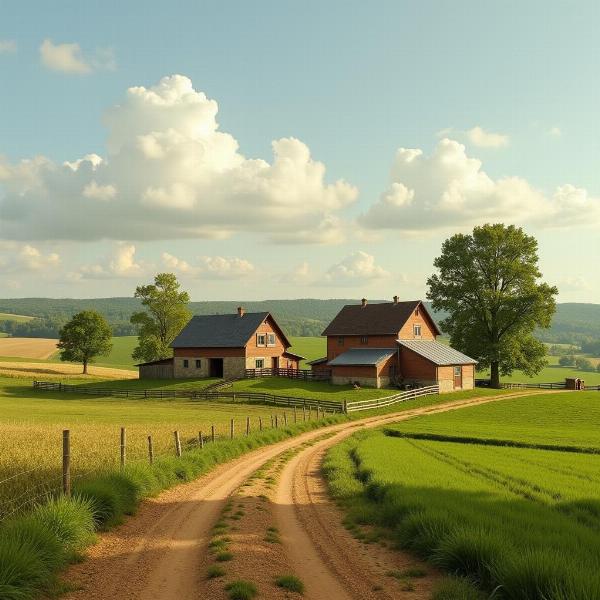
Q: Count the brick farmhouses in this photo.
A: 2